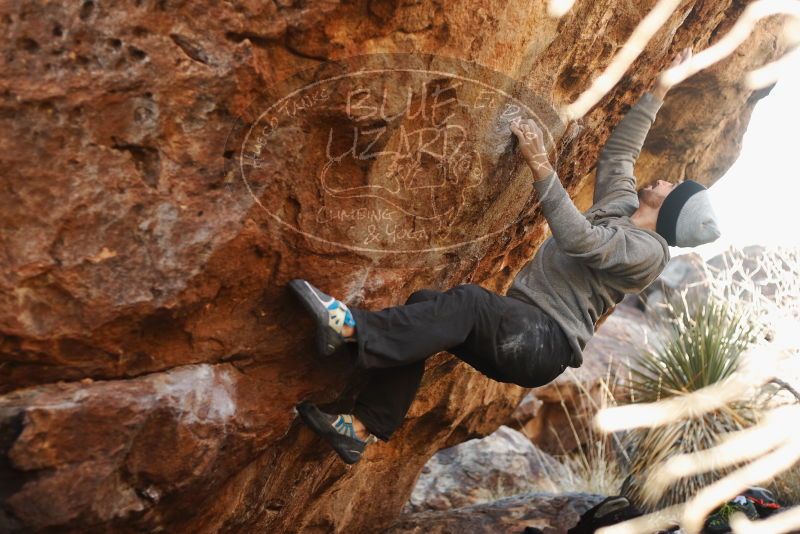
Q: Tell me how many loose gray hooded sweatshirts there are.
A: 1